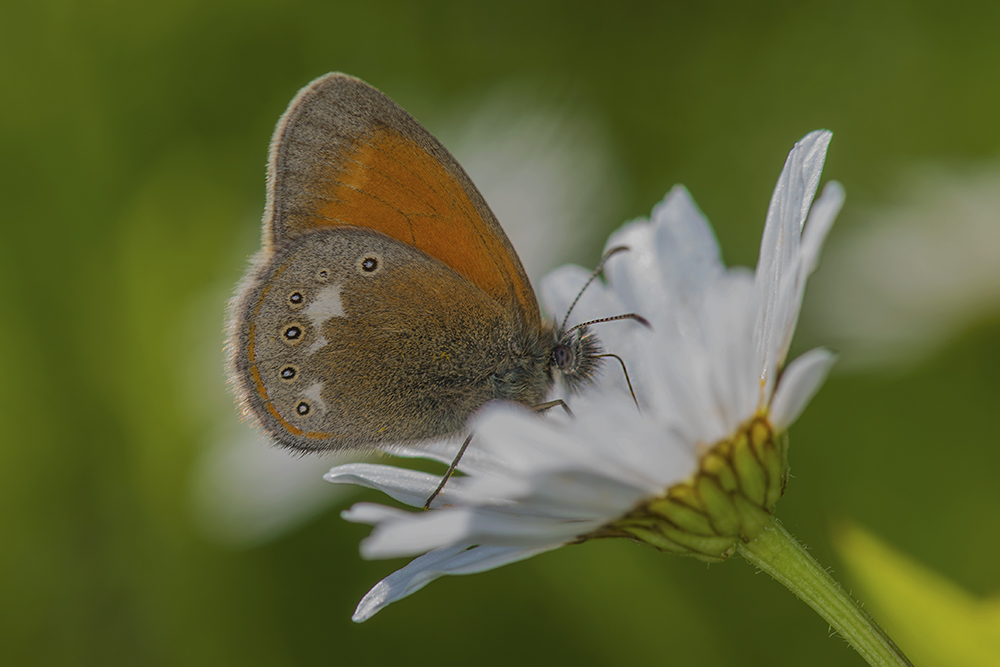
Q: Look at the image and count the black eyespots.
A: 6